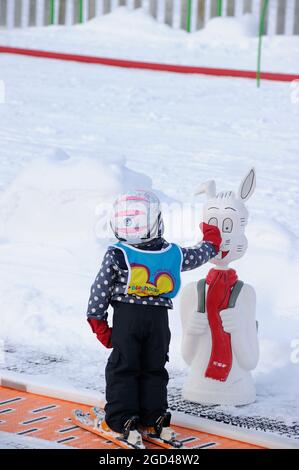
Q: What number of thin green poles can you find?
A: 5